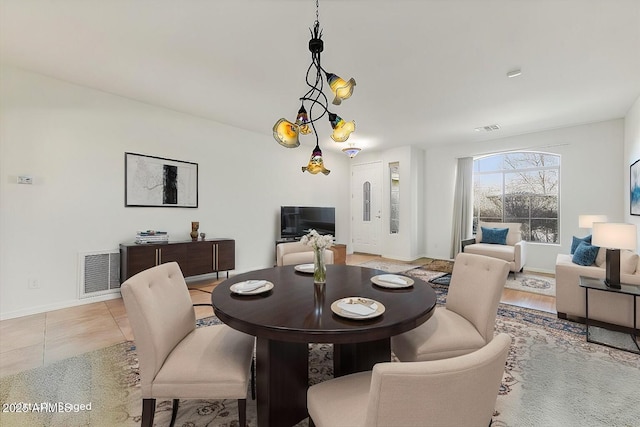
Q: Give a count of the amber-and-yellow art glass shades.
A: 5